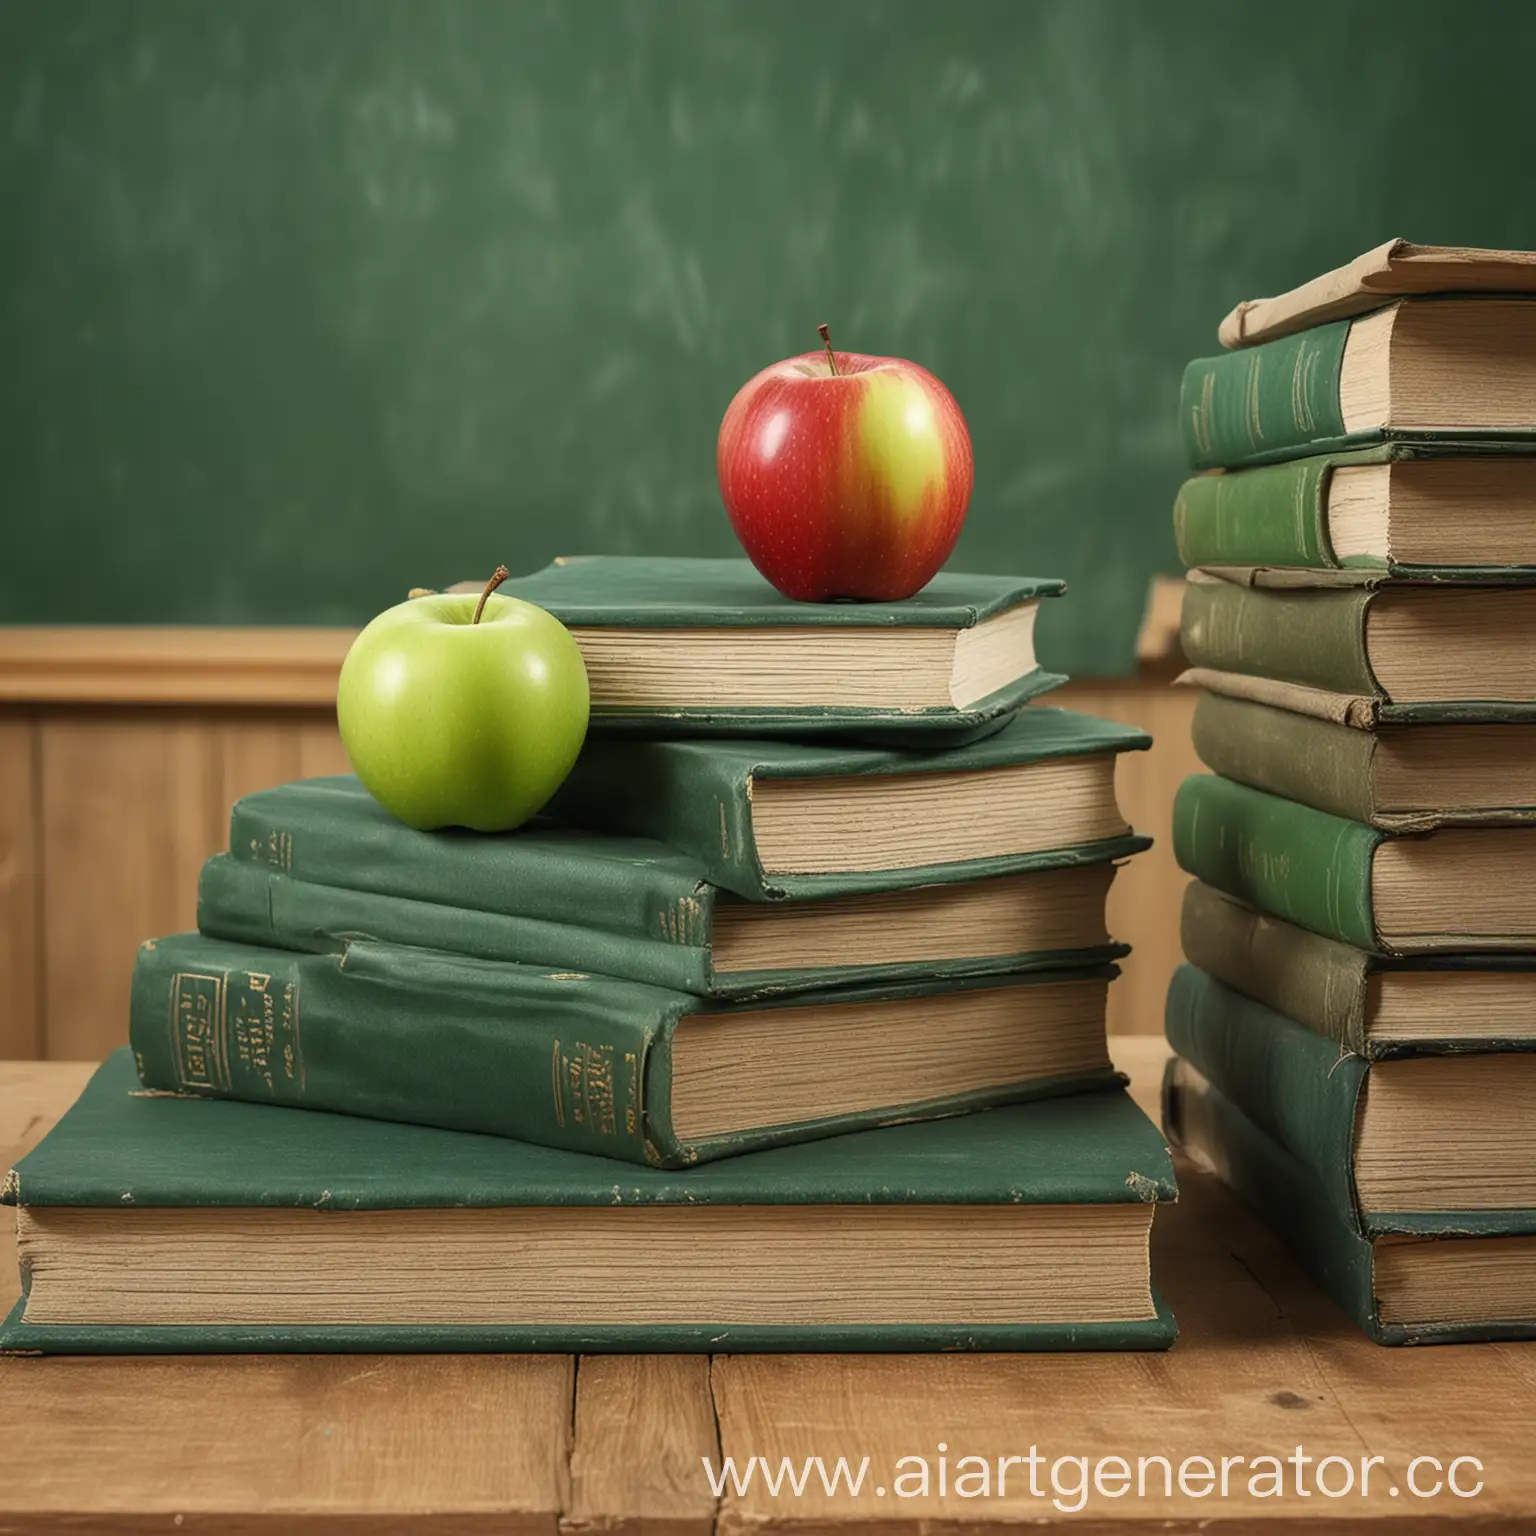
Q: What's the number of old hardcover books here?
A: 13